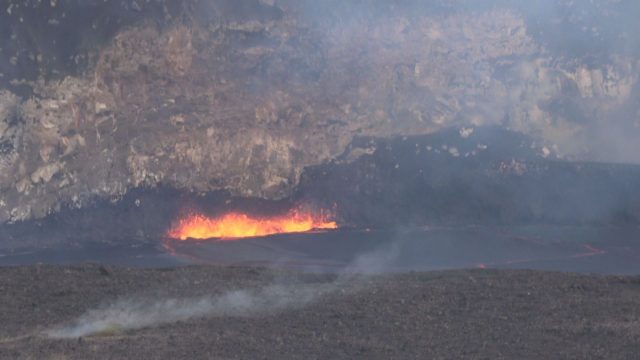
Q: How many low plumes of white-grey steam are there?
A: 1